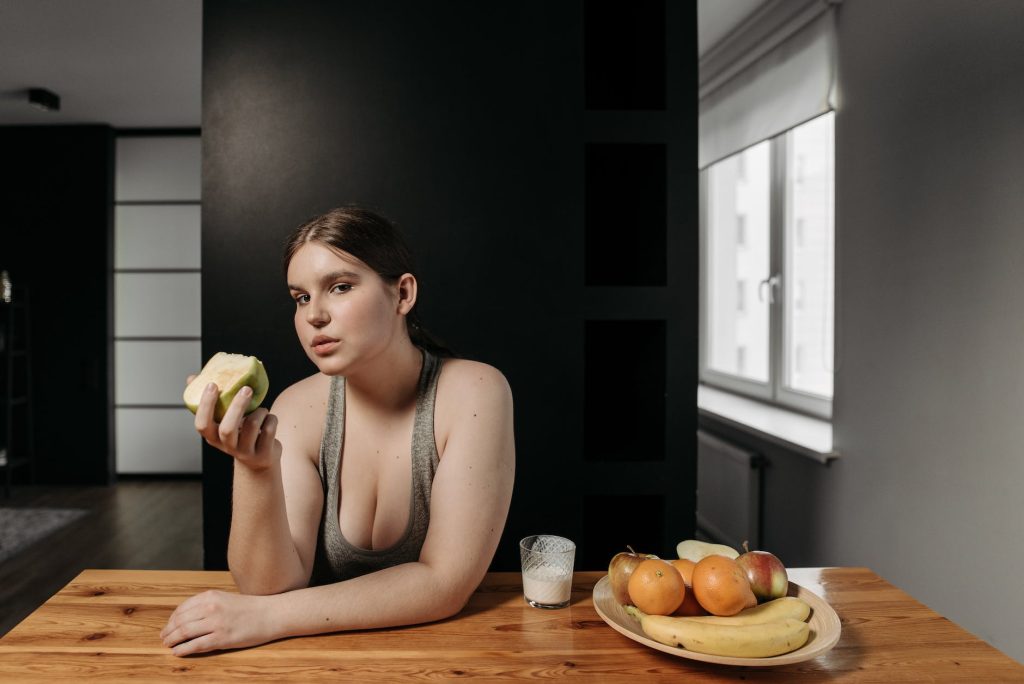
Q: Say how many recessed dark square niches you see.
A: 4